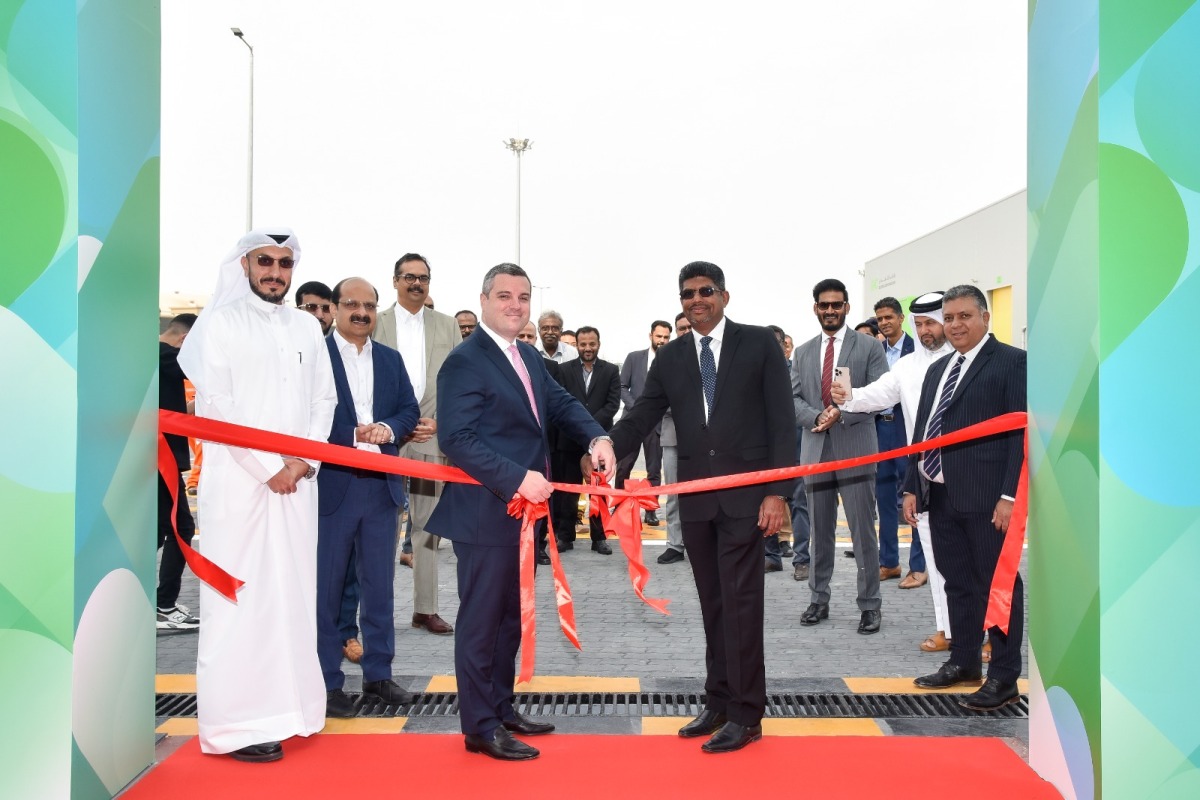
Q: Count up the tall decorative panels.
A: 2